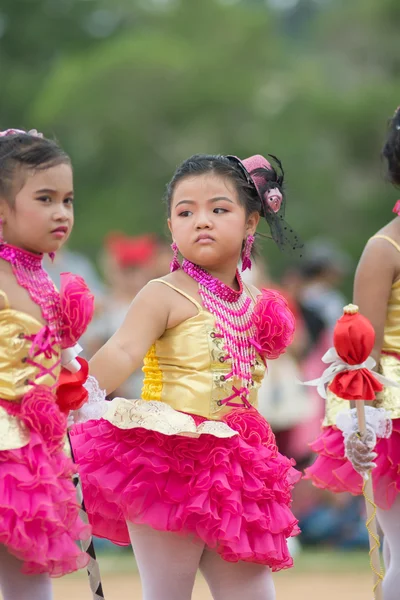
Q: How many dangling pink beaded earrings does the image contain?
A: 4